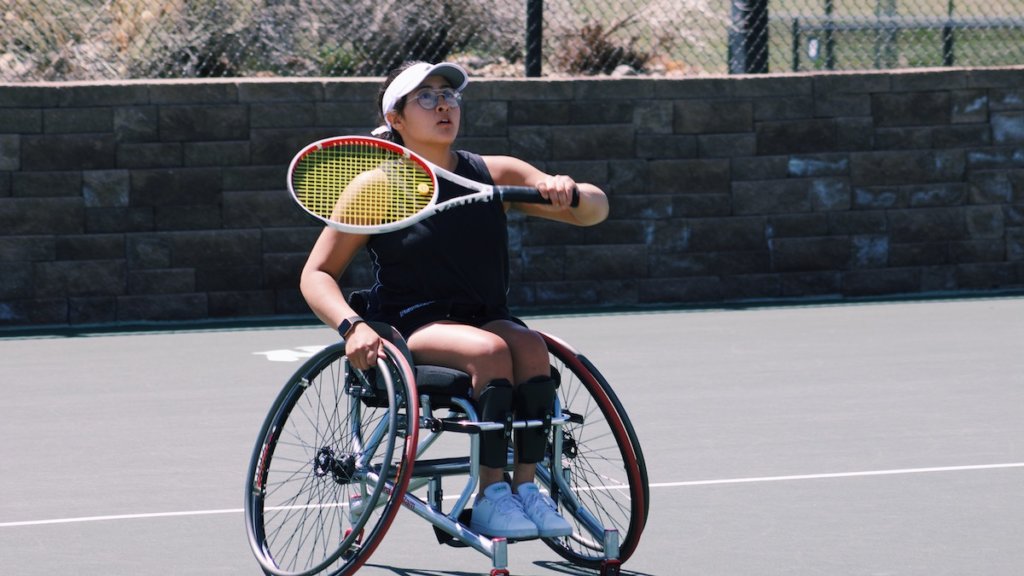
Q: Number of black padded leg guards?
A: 2